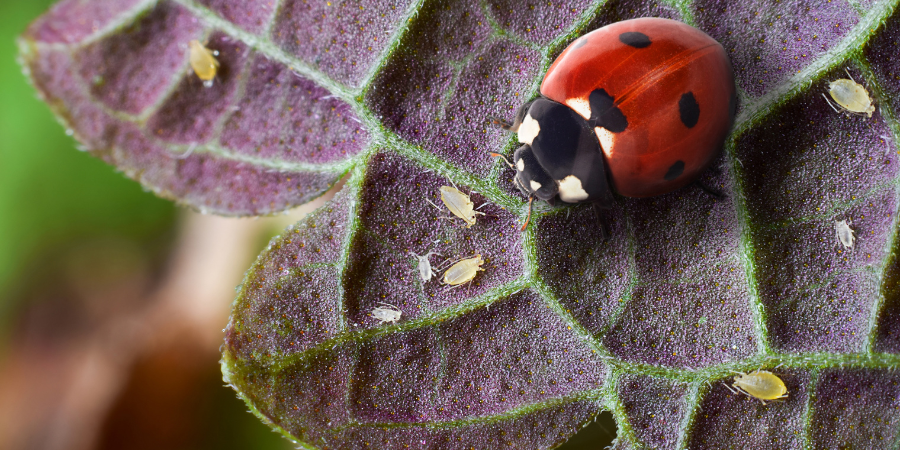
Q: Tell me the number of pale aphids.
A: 8